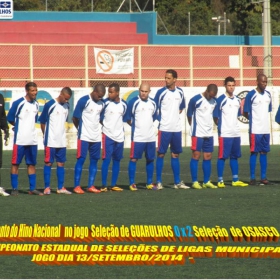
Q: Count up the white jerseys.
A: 9